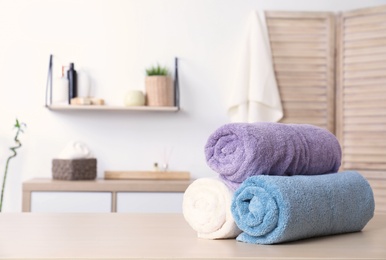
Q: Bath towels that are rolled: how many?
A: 3